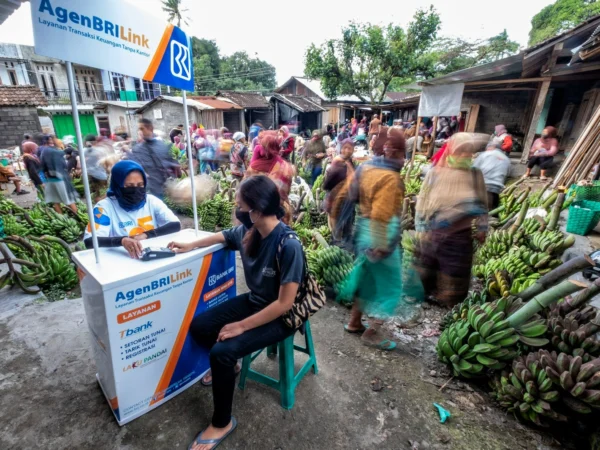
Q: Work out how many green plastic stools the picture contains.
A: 1